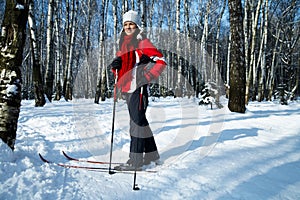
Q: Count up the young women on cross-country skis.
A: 1